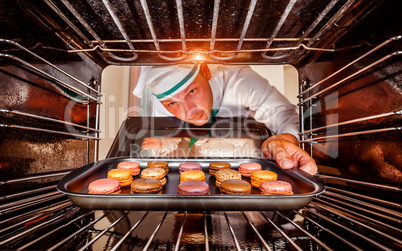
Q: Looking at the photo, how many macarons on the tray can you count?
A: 15